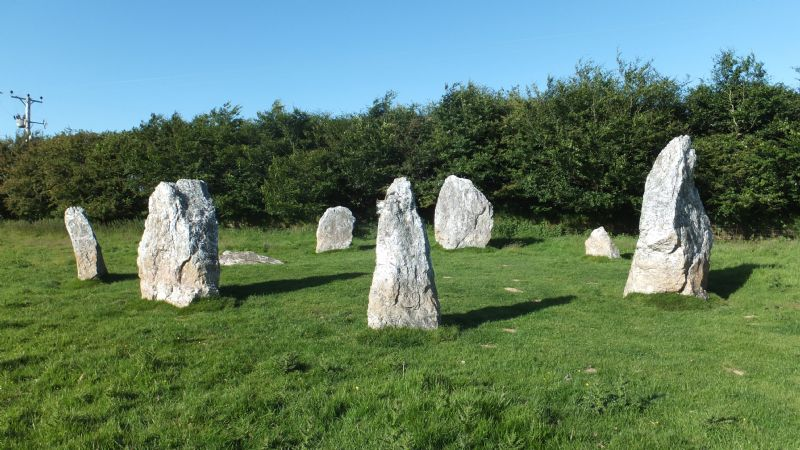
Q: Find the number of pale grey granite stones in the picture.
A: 8